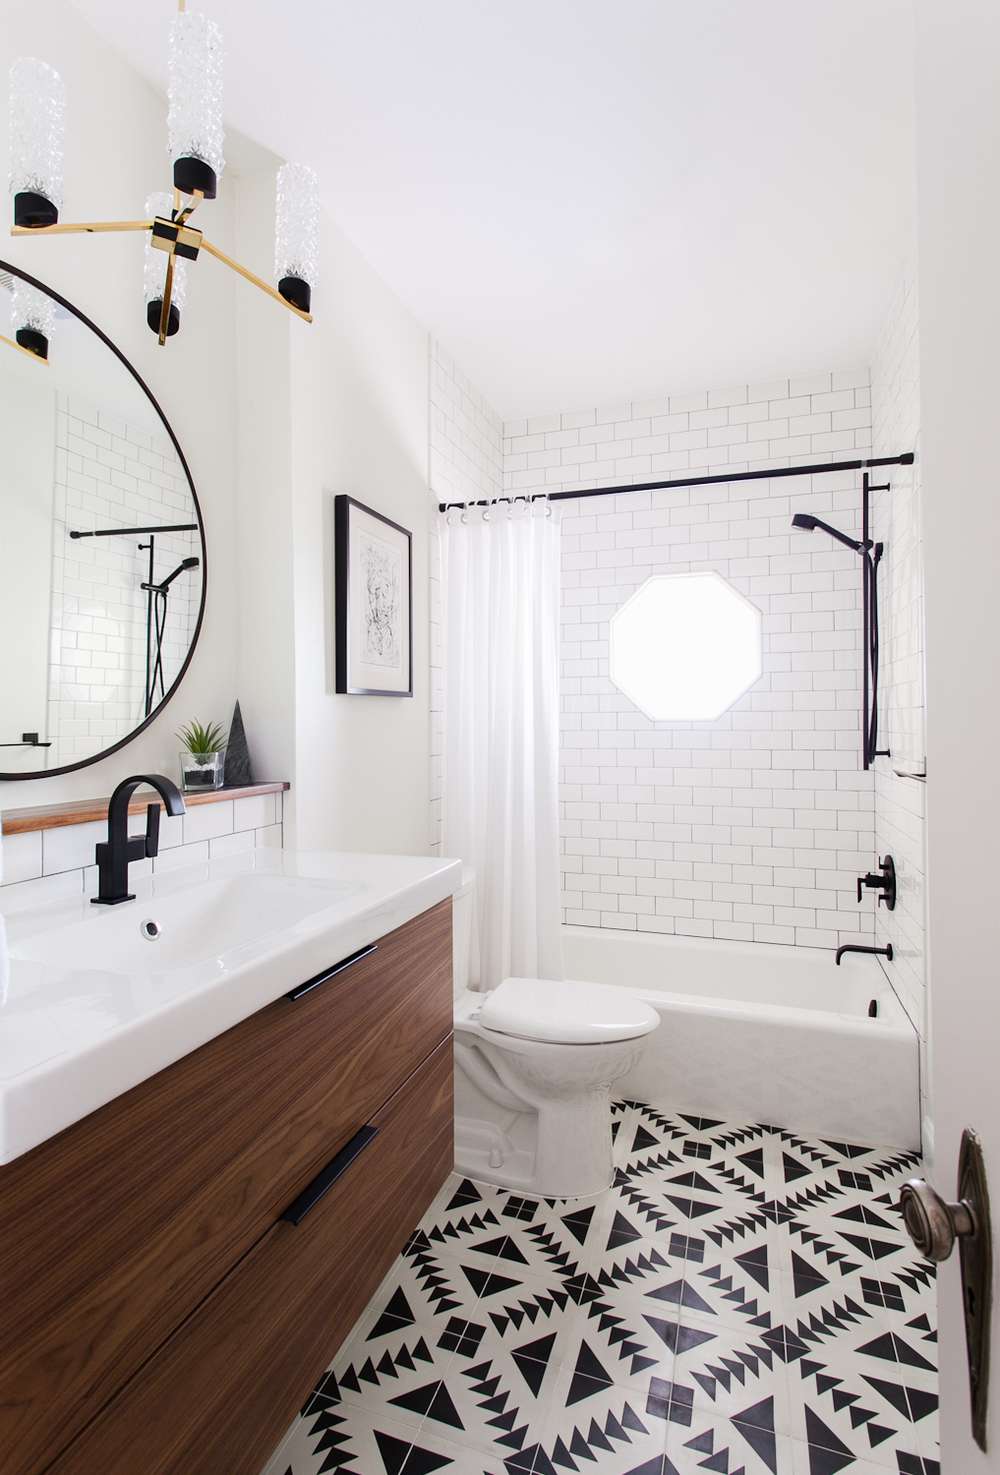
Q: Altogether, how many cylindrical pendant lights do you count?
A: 4